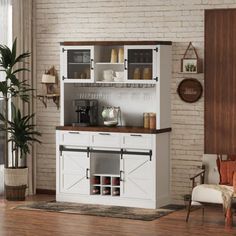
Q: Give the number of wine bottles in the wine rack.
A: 6